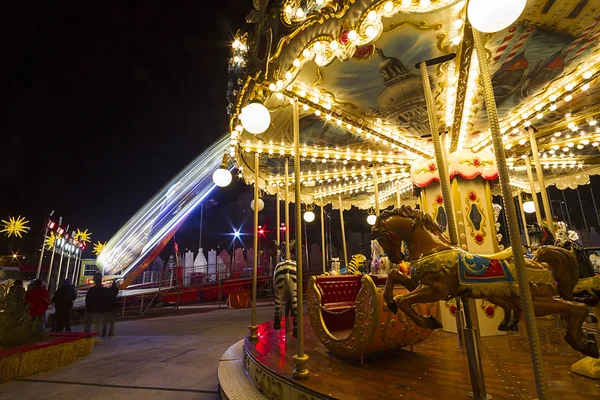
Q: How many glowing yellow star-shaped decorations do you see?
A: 4